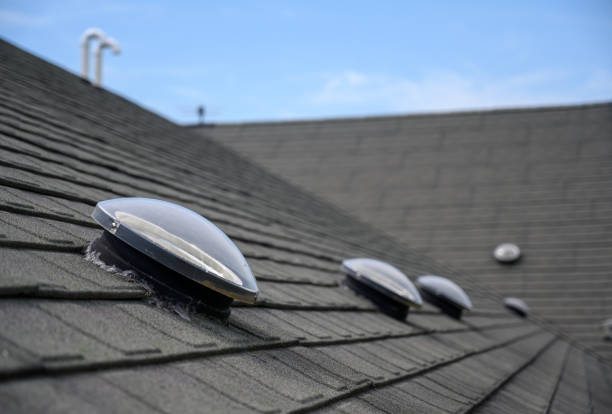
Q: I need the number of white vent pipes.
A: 2